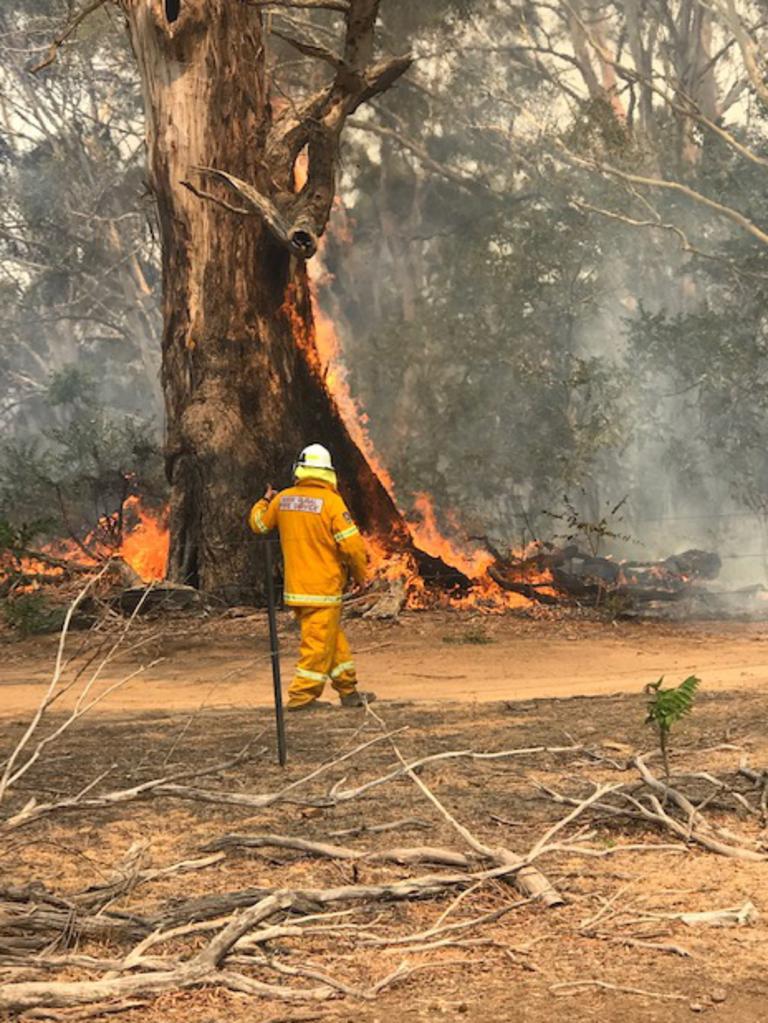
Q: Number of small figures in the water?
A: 0